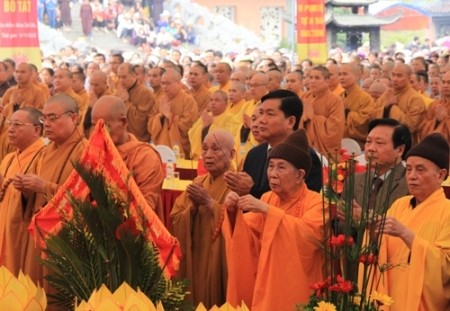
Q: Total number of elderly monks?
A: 3